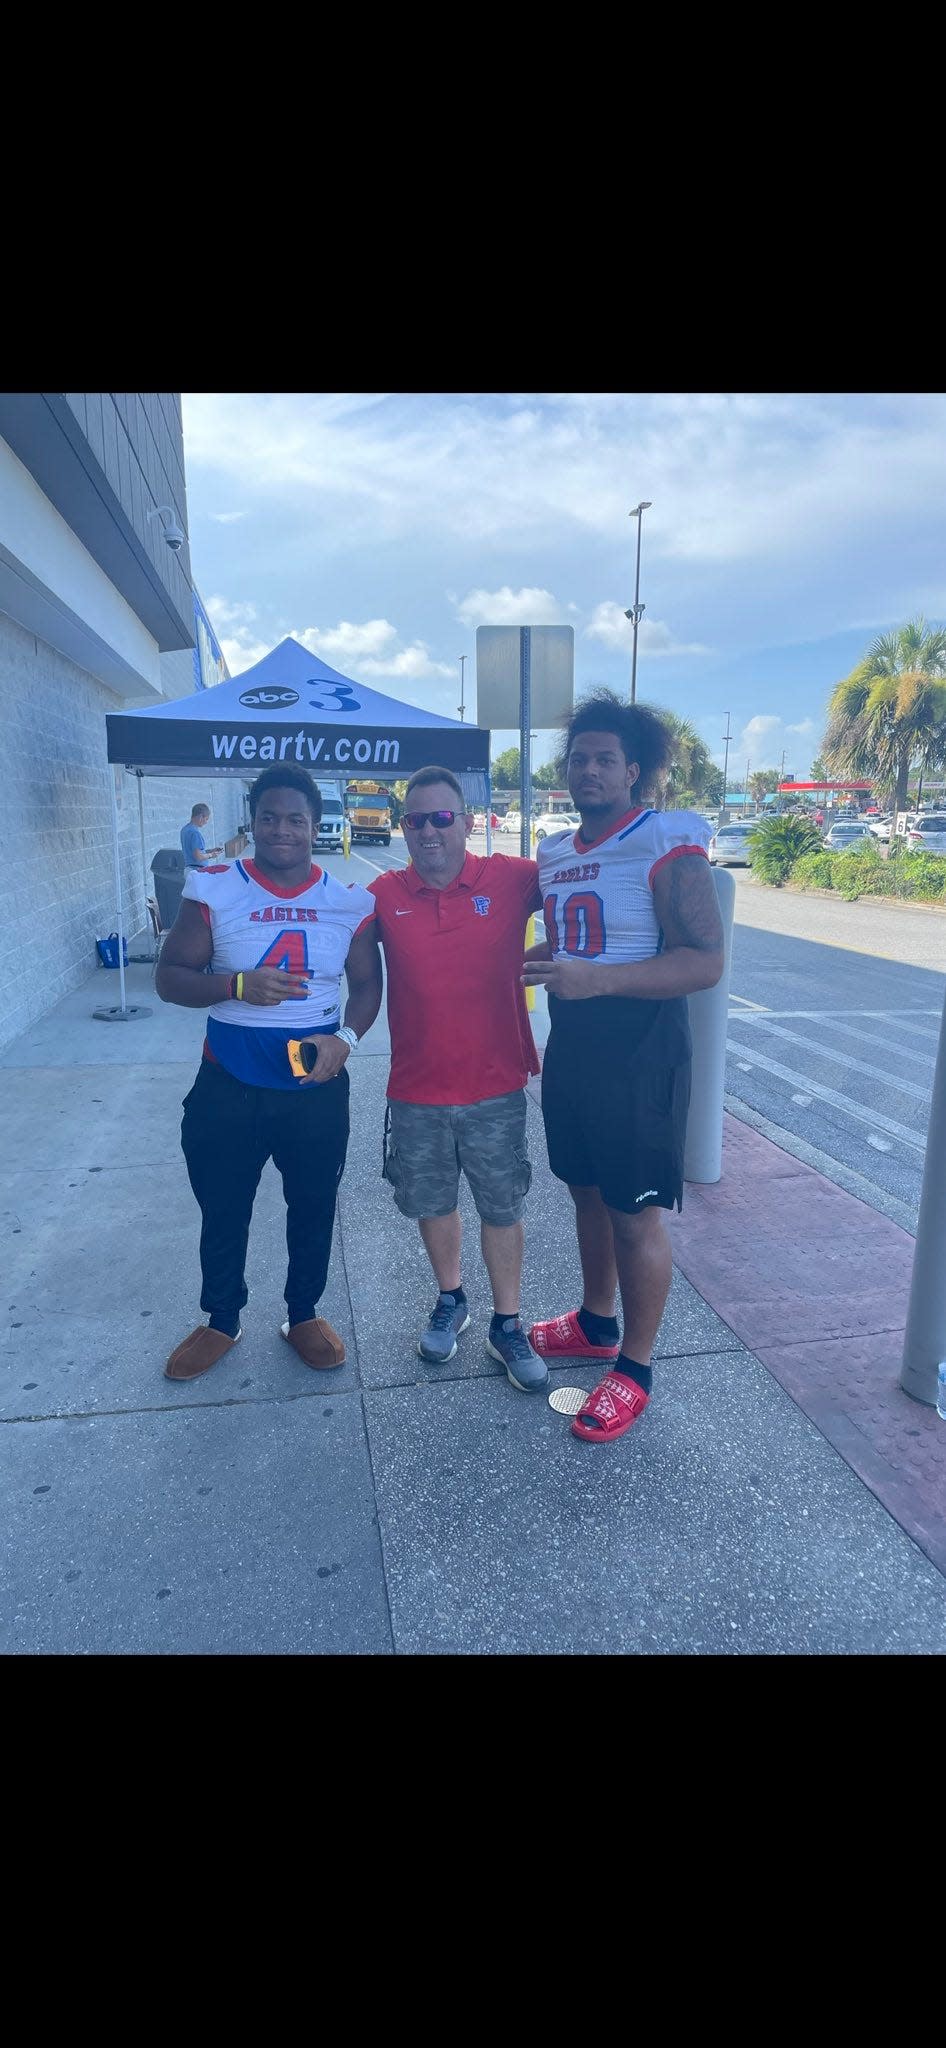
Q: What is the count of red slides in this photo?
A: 2